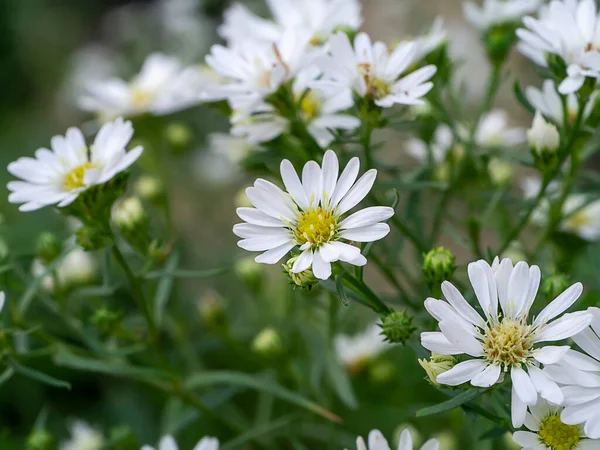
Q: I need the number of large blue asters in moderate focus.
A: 0